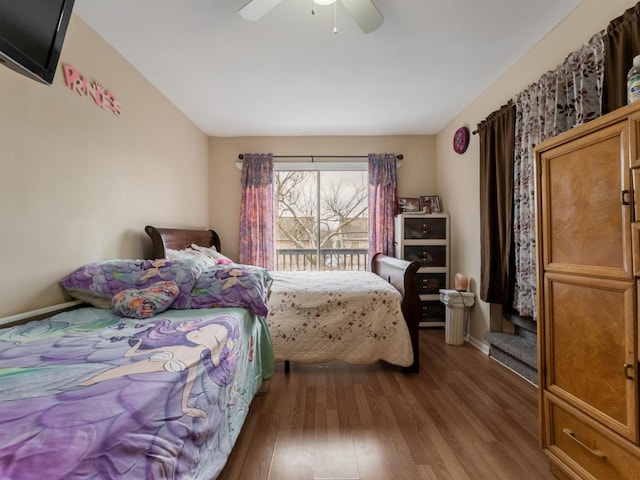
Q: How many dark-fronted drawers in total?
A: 4